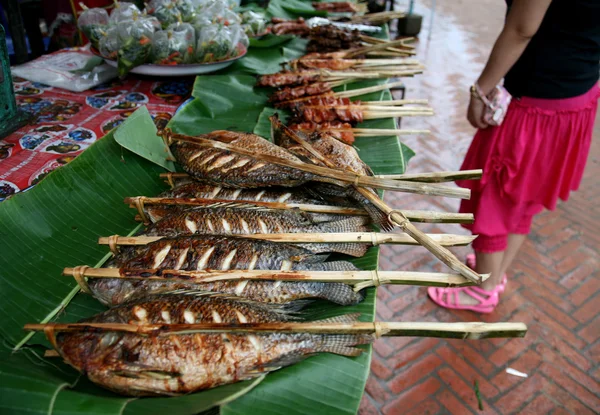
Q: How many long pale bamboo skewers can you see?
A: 7